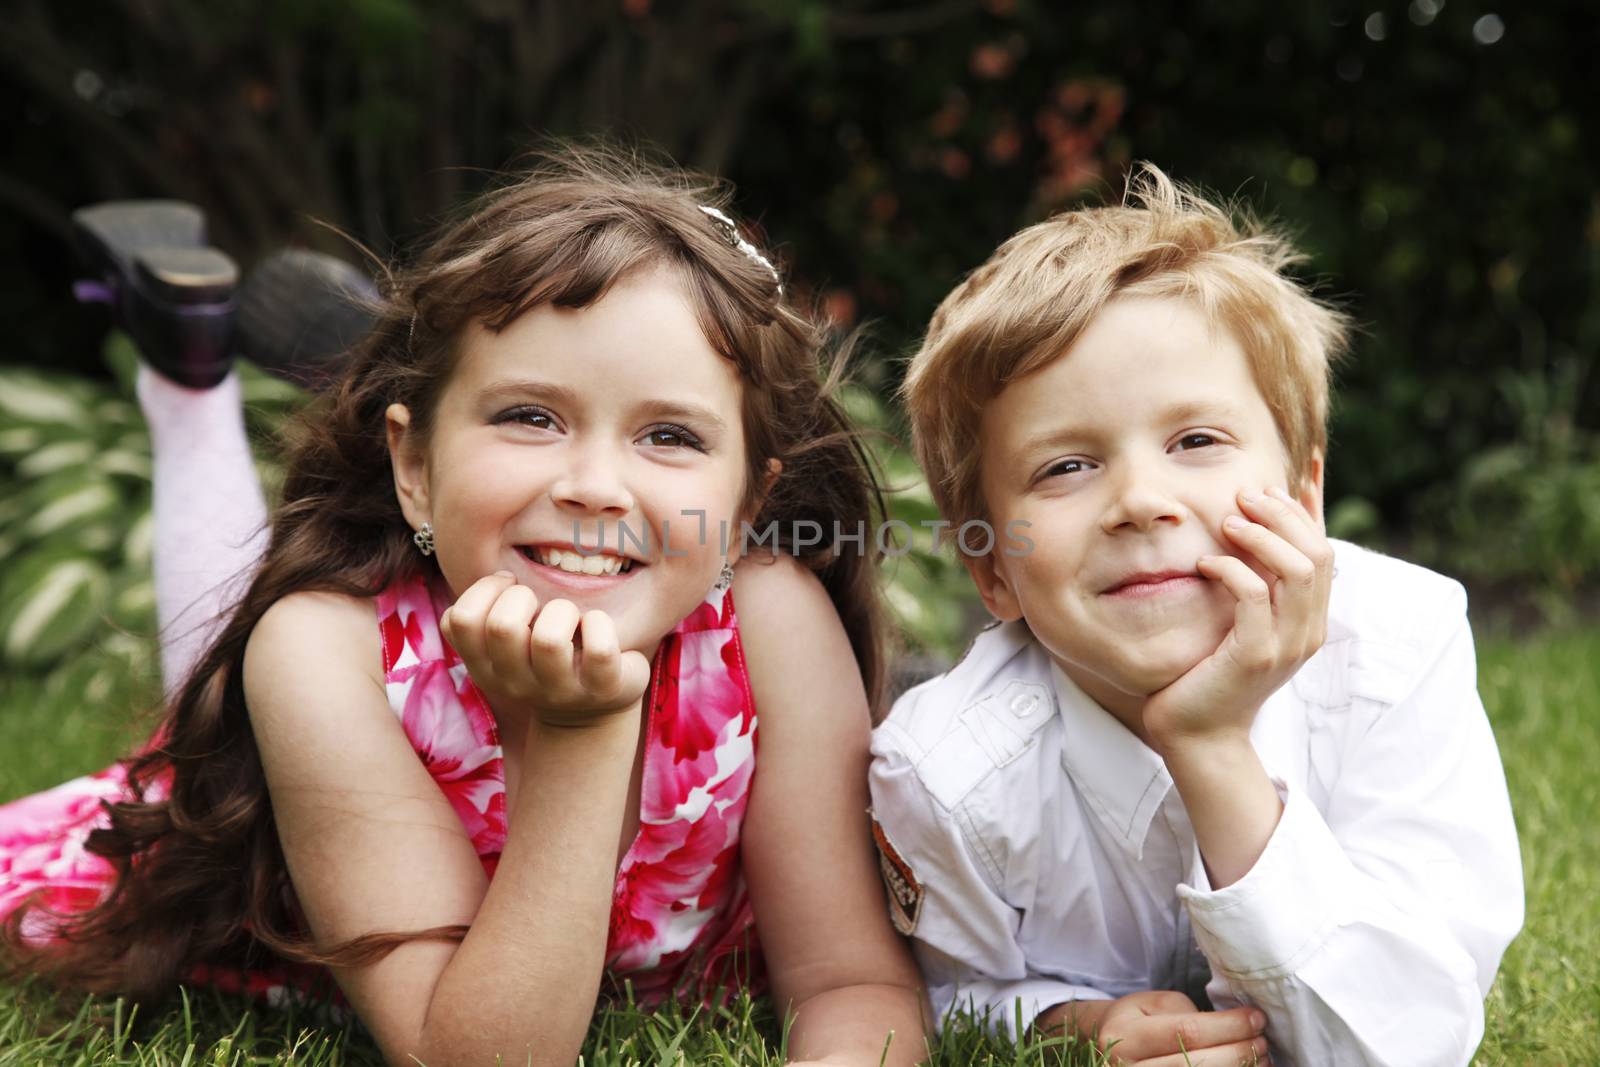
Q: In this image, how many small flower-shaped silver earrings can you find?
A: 2